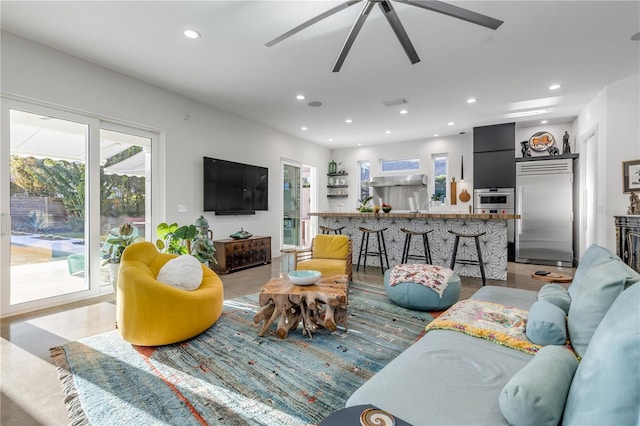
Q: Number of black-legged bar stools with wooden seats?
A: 4